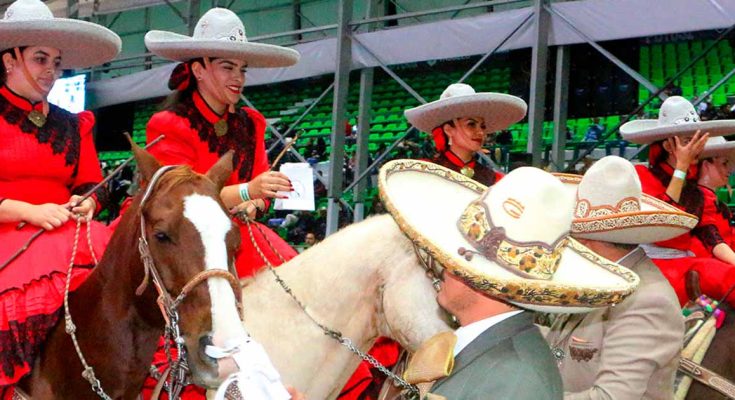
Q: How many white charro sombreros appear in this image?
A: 7